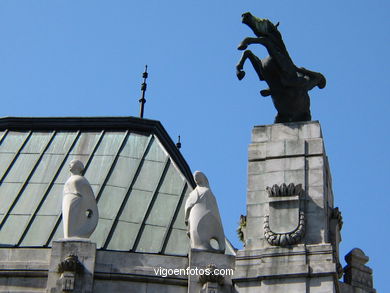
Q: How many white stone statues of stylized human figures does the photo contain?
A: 2